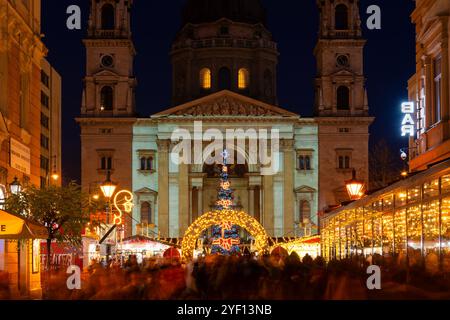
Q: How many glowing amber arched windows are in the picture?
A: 2